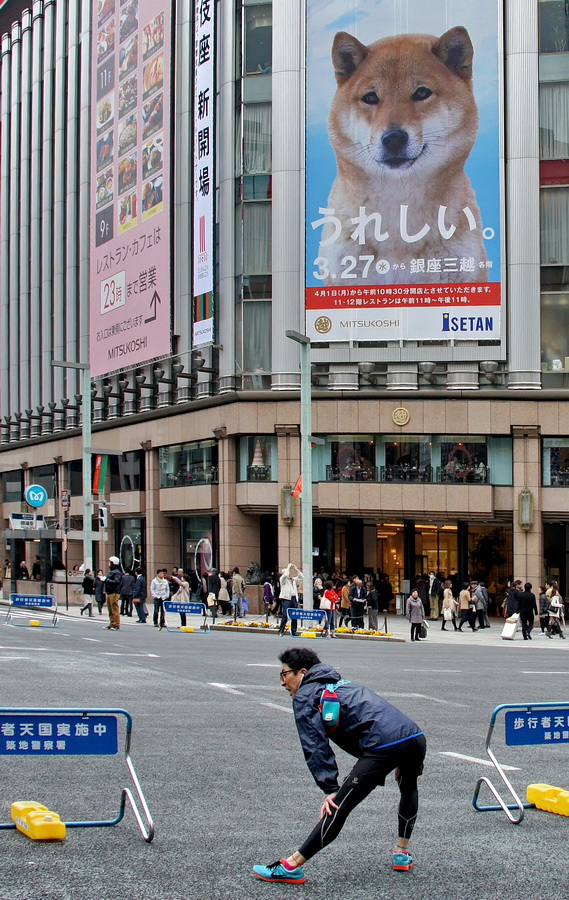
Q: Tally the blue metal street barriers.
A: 5